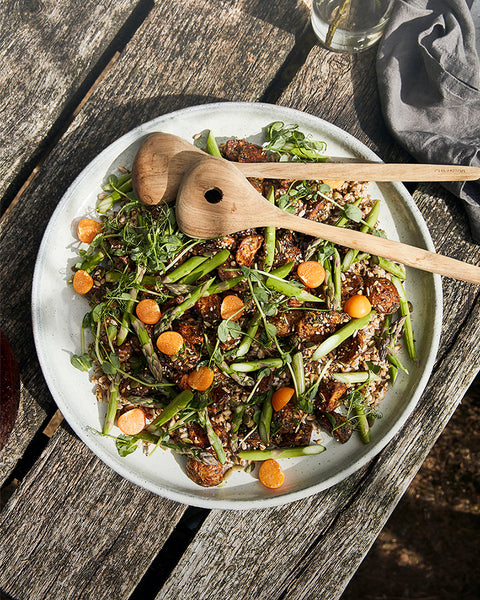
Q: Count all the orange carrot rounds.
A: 11